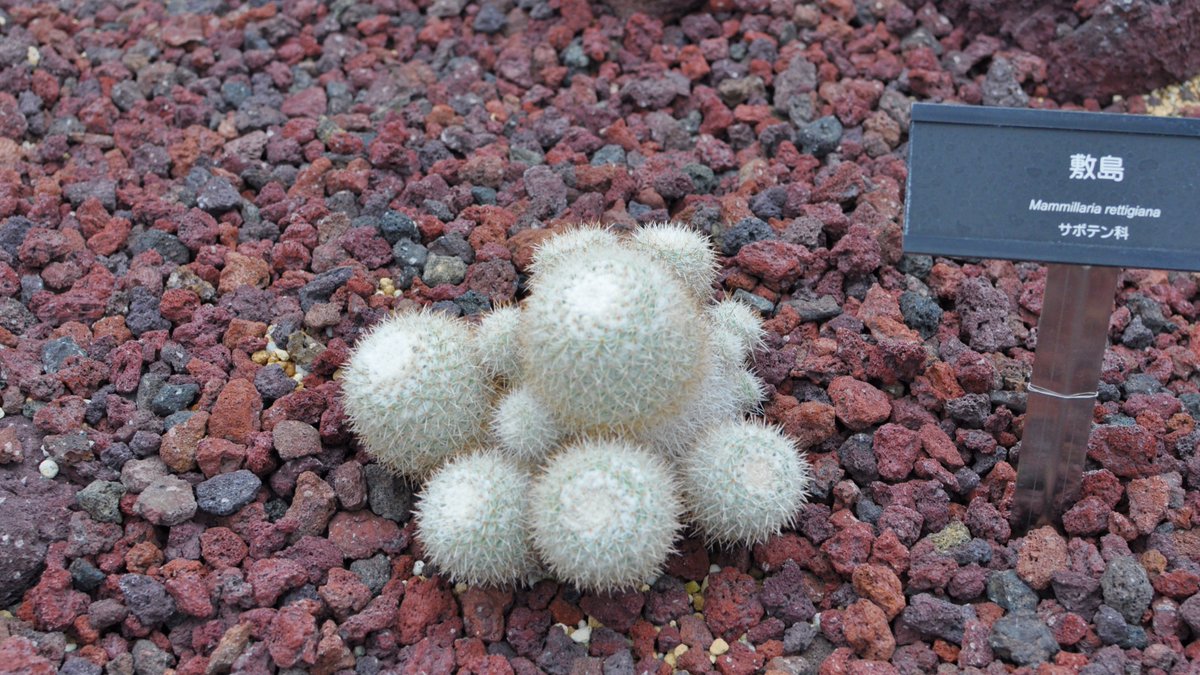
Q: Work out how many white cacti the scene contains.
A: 12